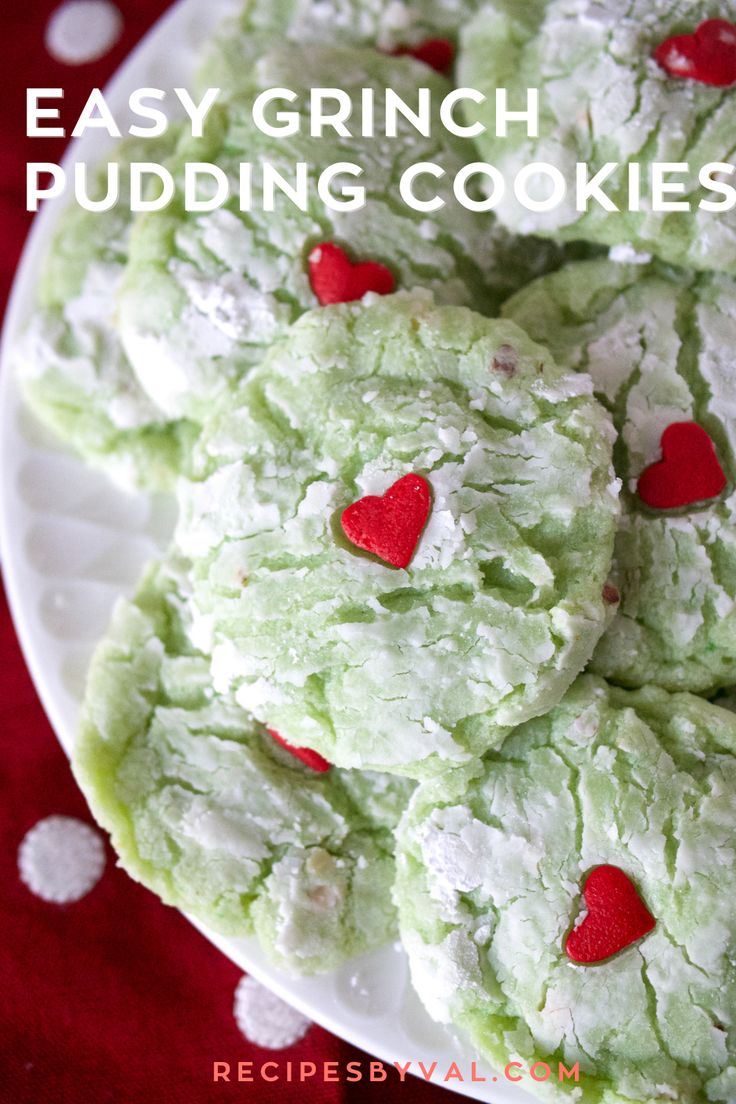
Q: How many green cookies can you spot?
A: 8